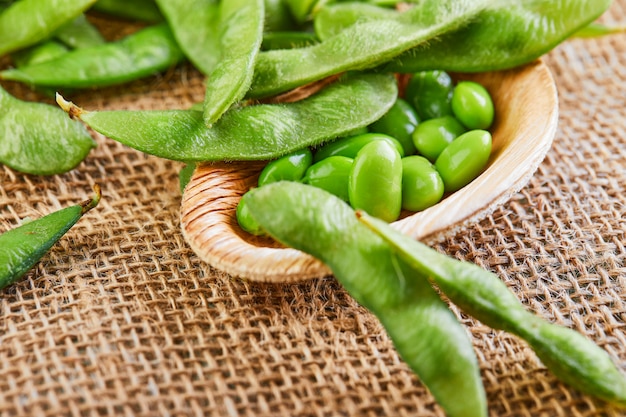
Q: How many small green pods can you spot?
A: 11